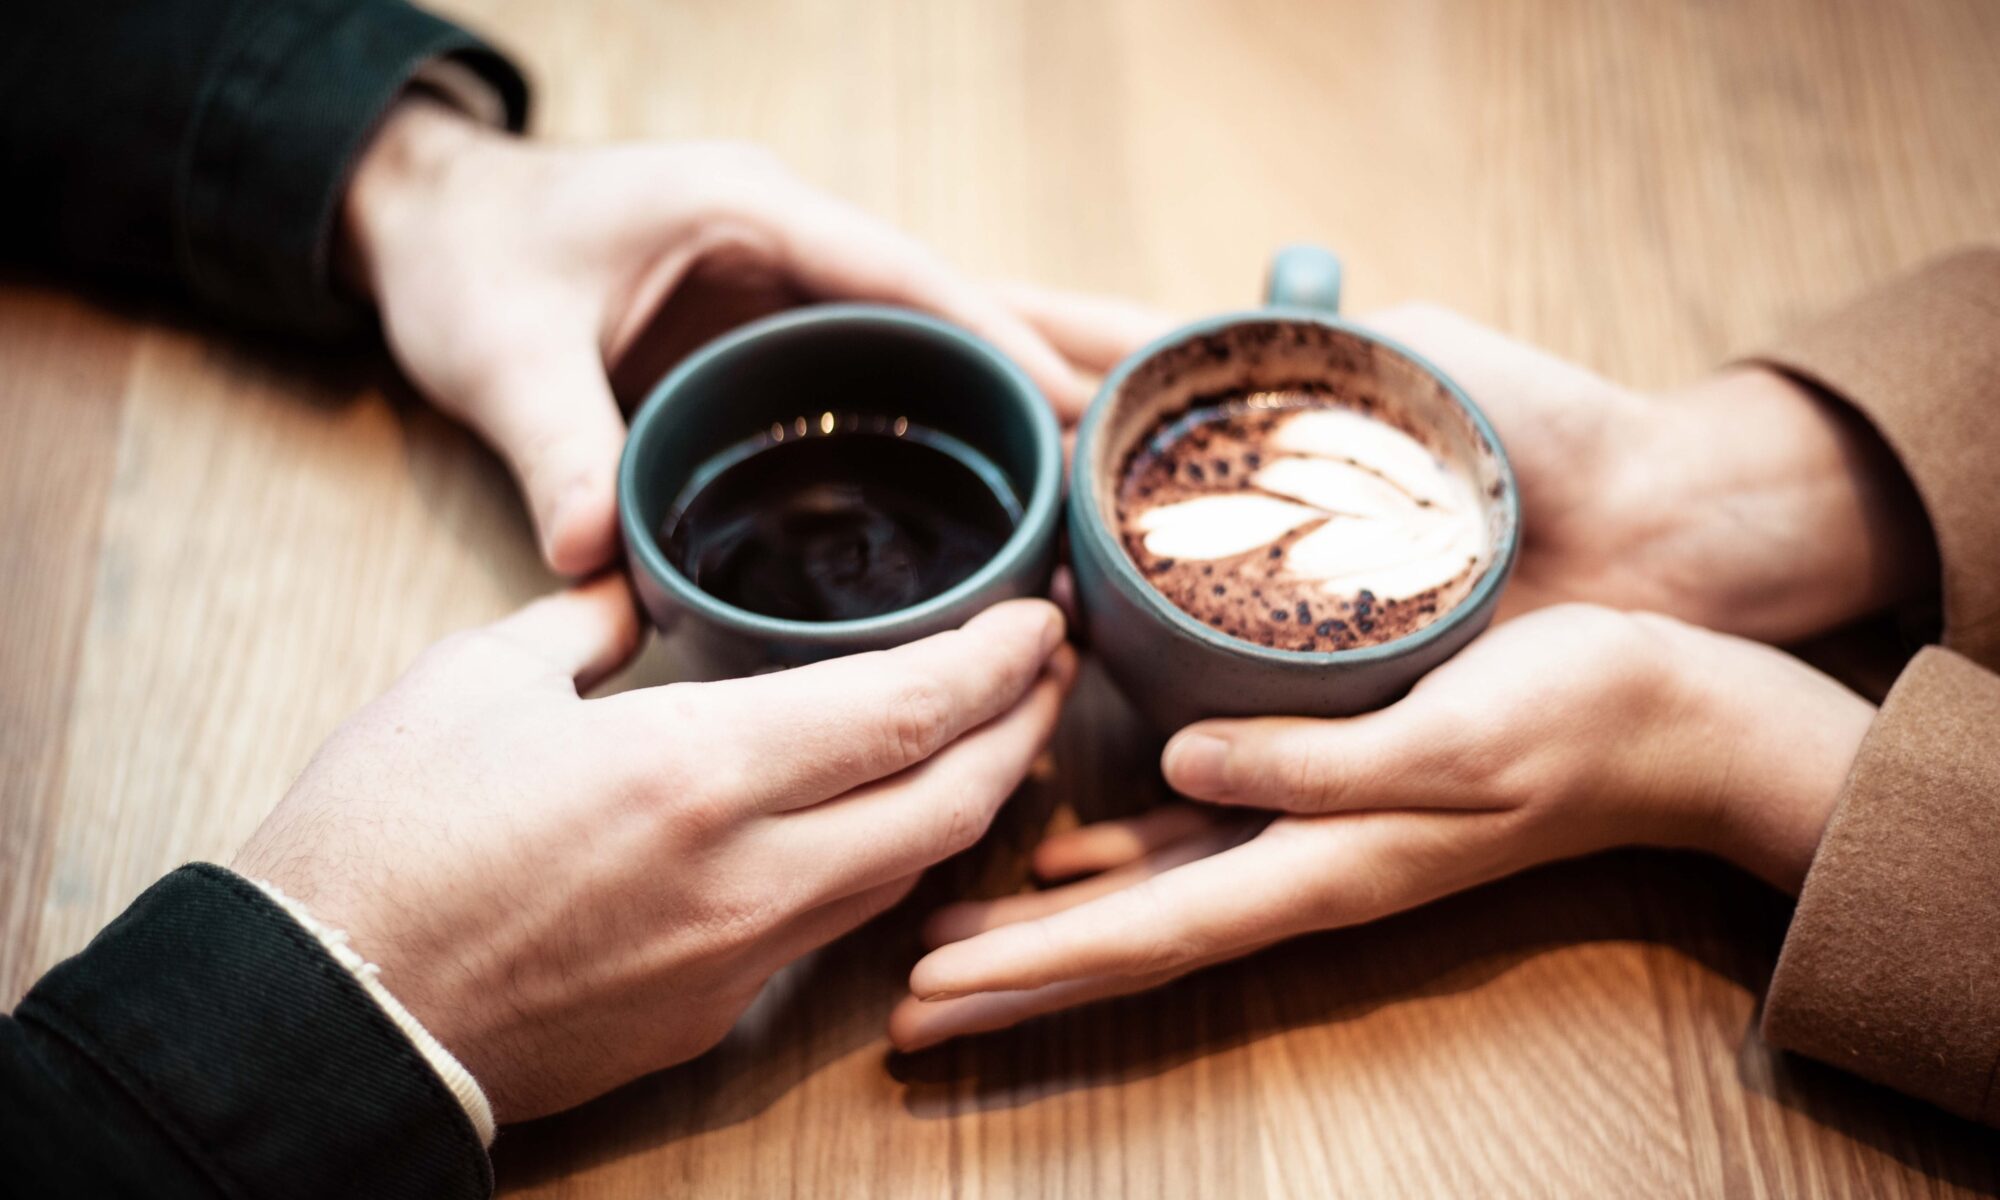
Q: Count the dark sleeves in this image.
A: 2